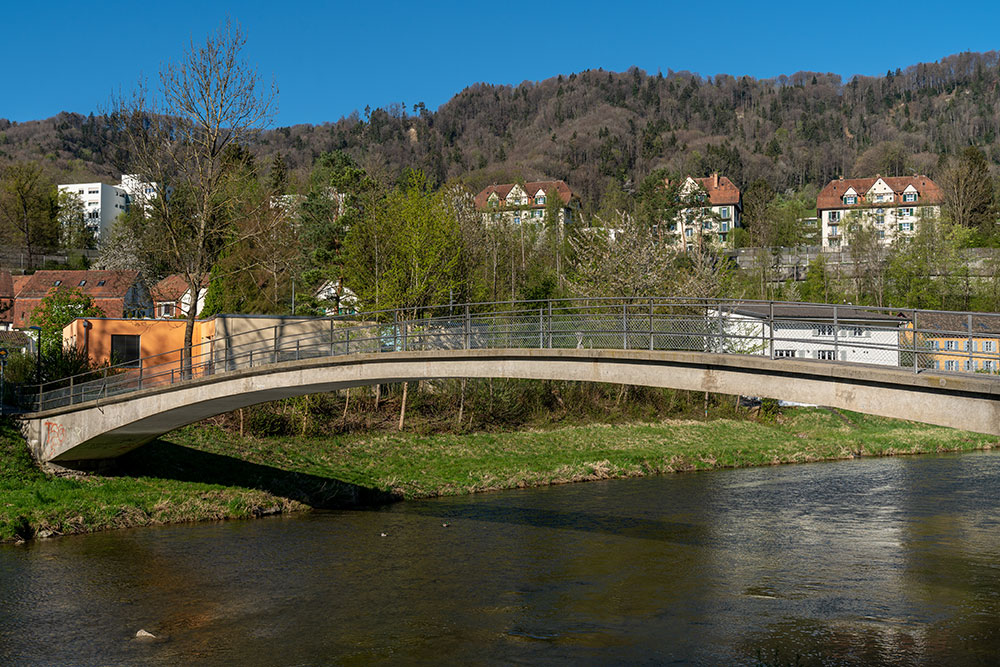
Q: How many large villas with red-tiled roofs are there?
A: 3